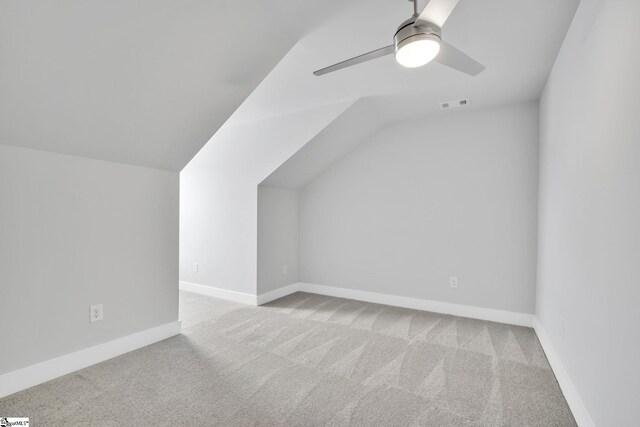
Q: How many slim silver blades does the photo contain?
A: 3